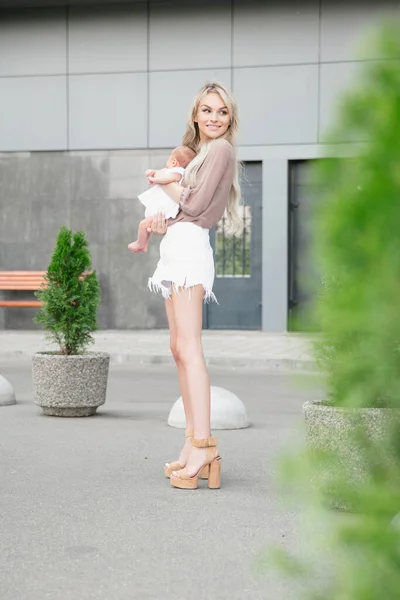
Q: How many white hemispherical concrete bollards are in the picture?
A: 2